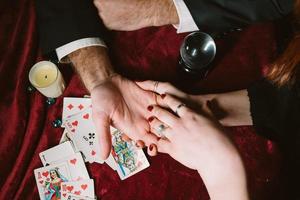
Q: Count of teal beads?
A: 3